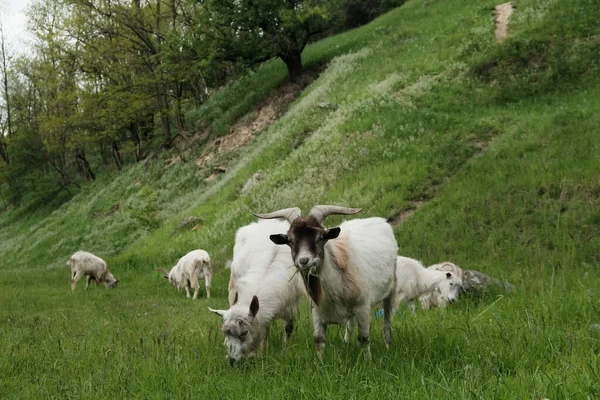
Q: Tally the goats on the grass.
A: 6